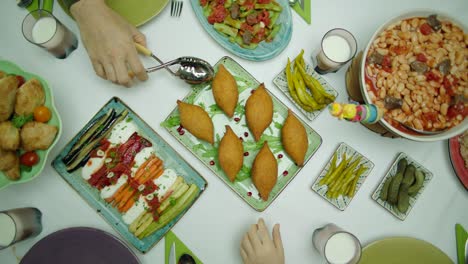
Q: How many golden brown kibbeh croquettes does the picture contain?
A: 6